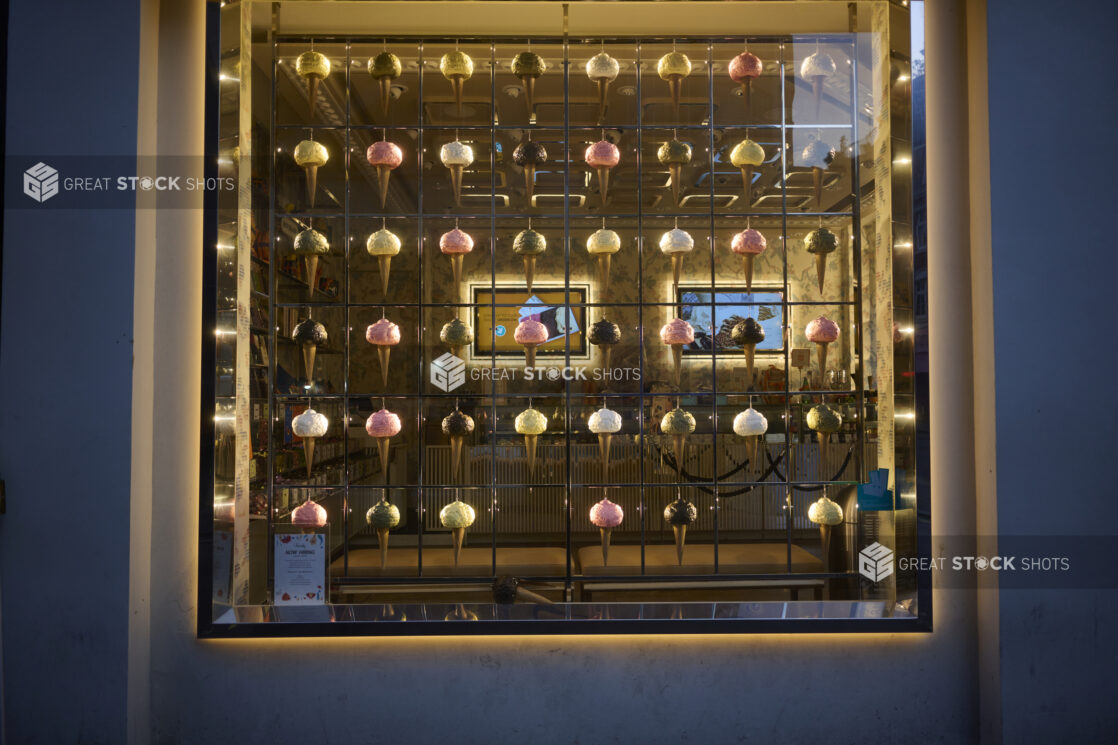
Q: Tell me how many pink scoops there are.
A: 12